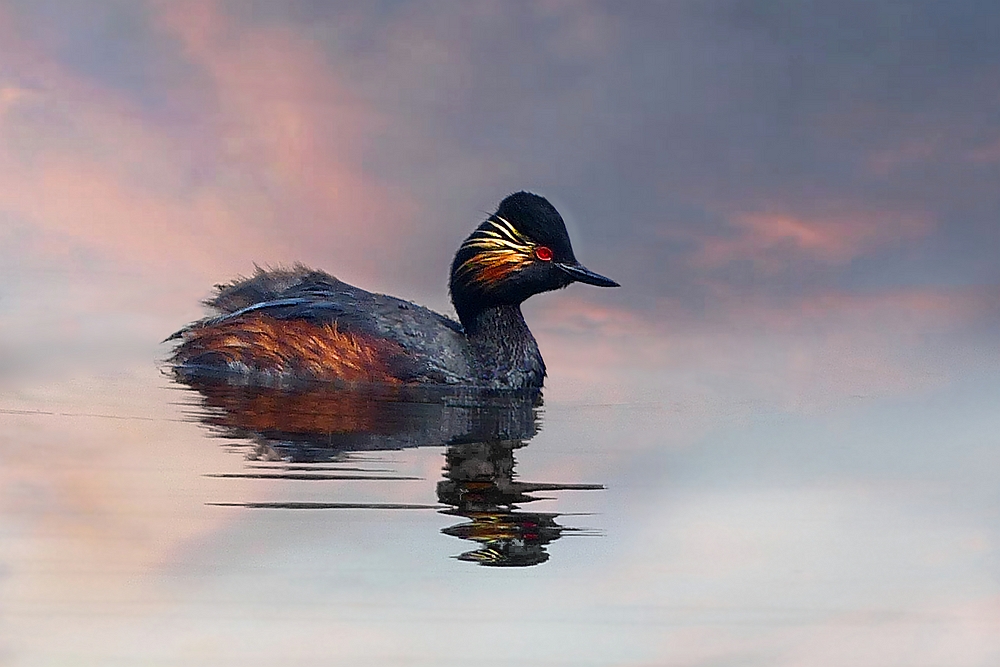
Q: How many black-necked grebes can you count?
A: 1